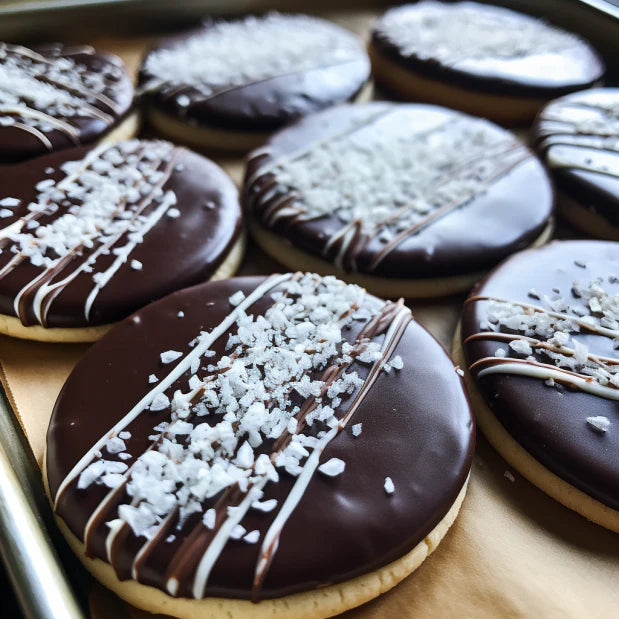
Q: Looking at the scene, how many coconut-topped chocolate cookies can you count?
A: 8